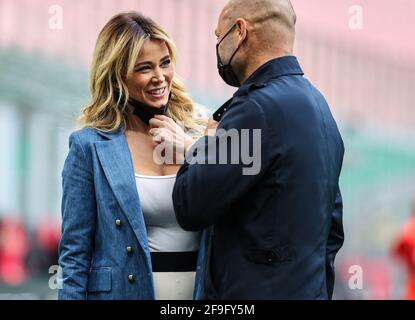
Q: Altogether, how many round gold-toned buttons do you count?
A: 3